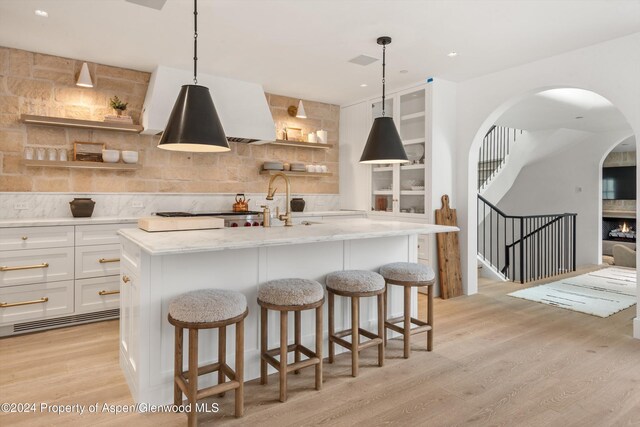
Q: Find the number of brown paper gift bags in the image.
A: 0